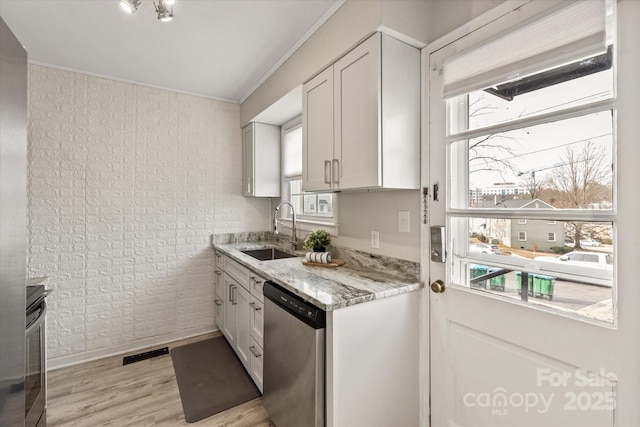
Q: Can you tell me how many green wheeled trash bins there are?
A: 4